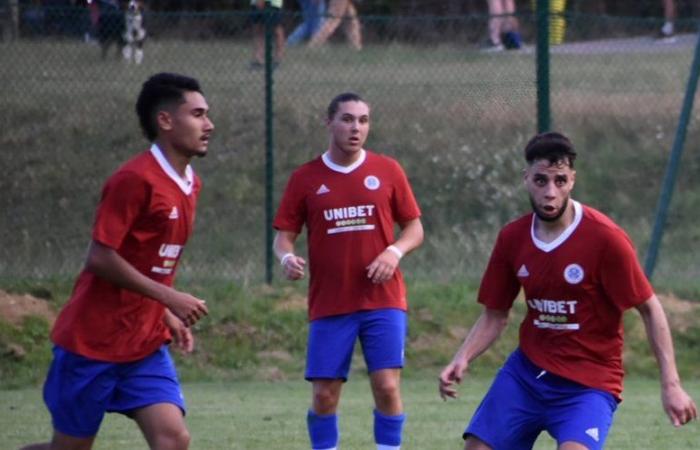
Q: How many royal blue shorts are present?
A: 3